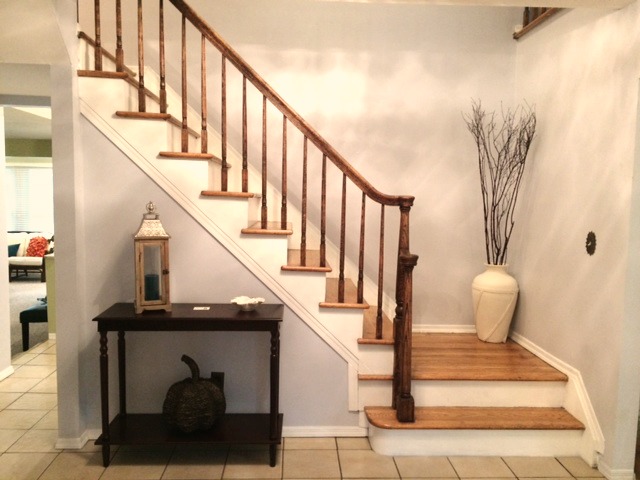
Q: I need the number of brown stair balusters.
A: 15